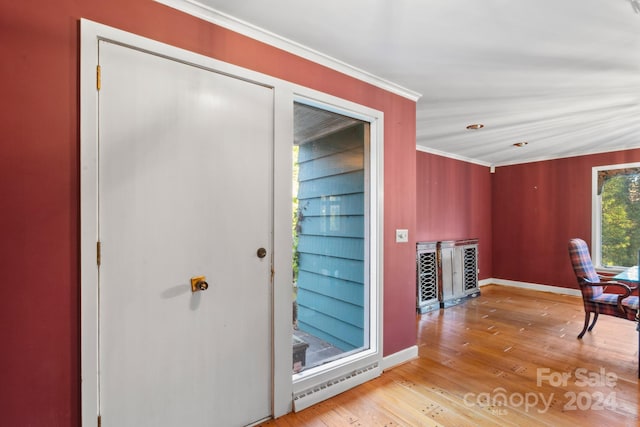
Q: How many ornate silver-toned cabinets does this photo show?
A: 2